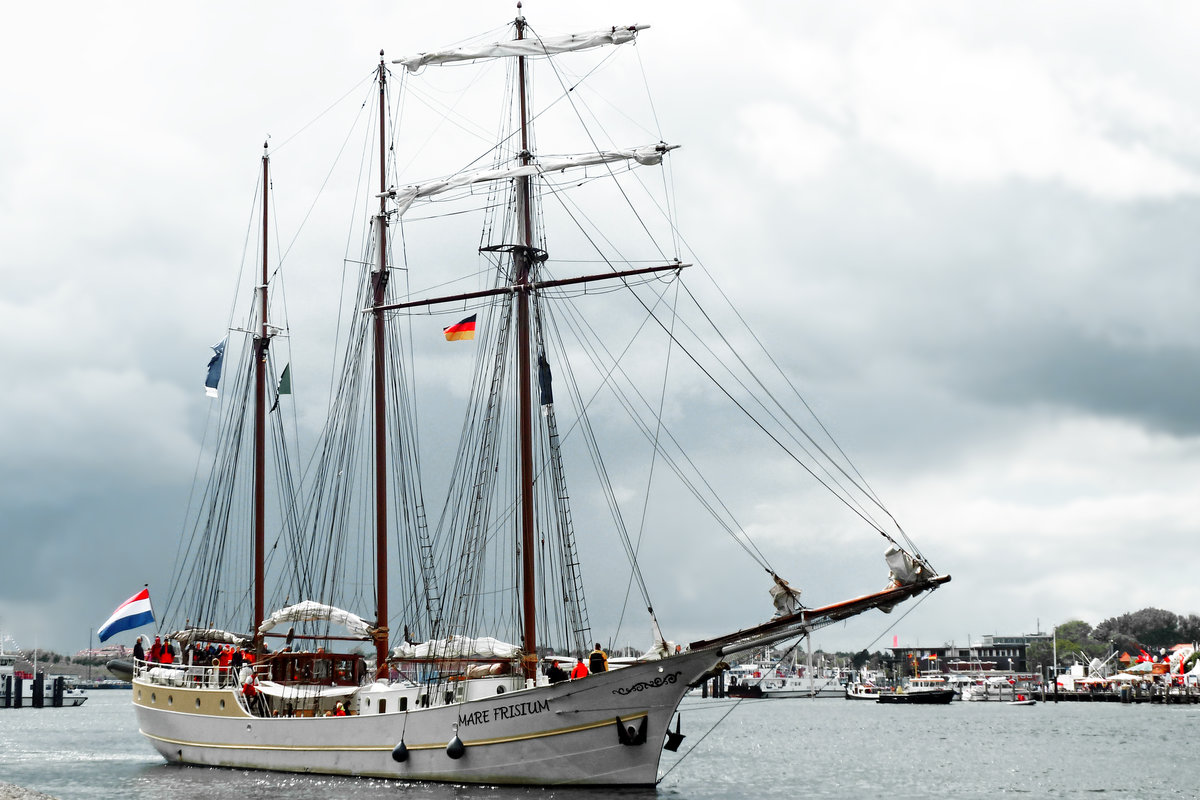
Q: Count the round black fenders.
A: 2